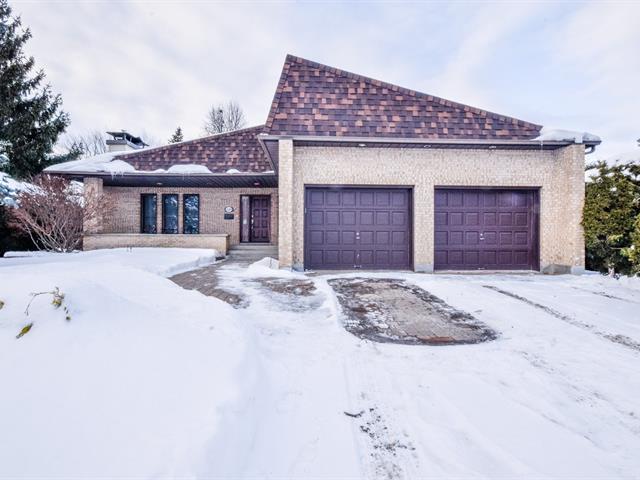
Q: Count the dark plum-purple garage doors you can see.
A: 2